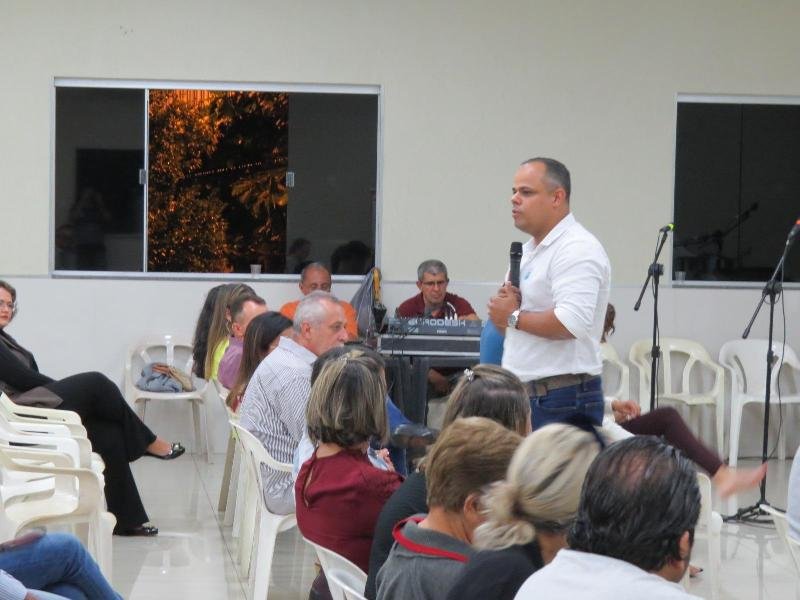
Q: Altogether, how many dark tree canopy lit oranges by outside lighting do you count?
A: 1